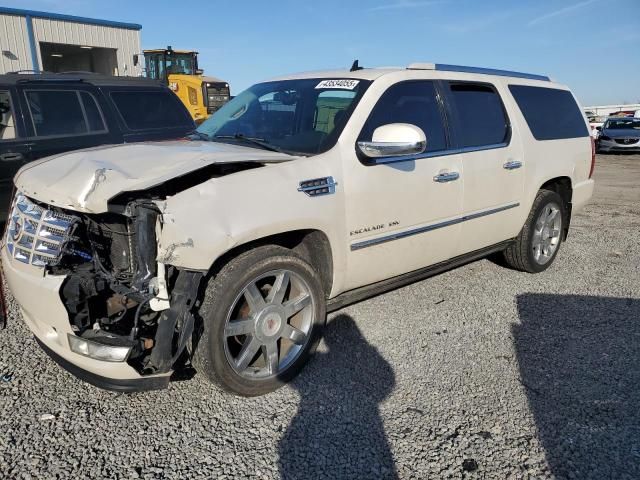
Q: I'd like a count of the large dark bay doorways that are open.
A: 1